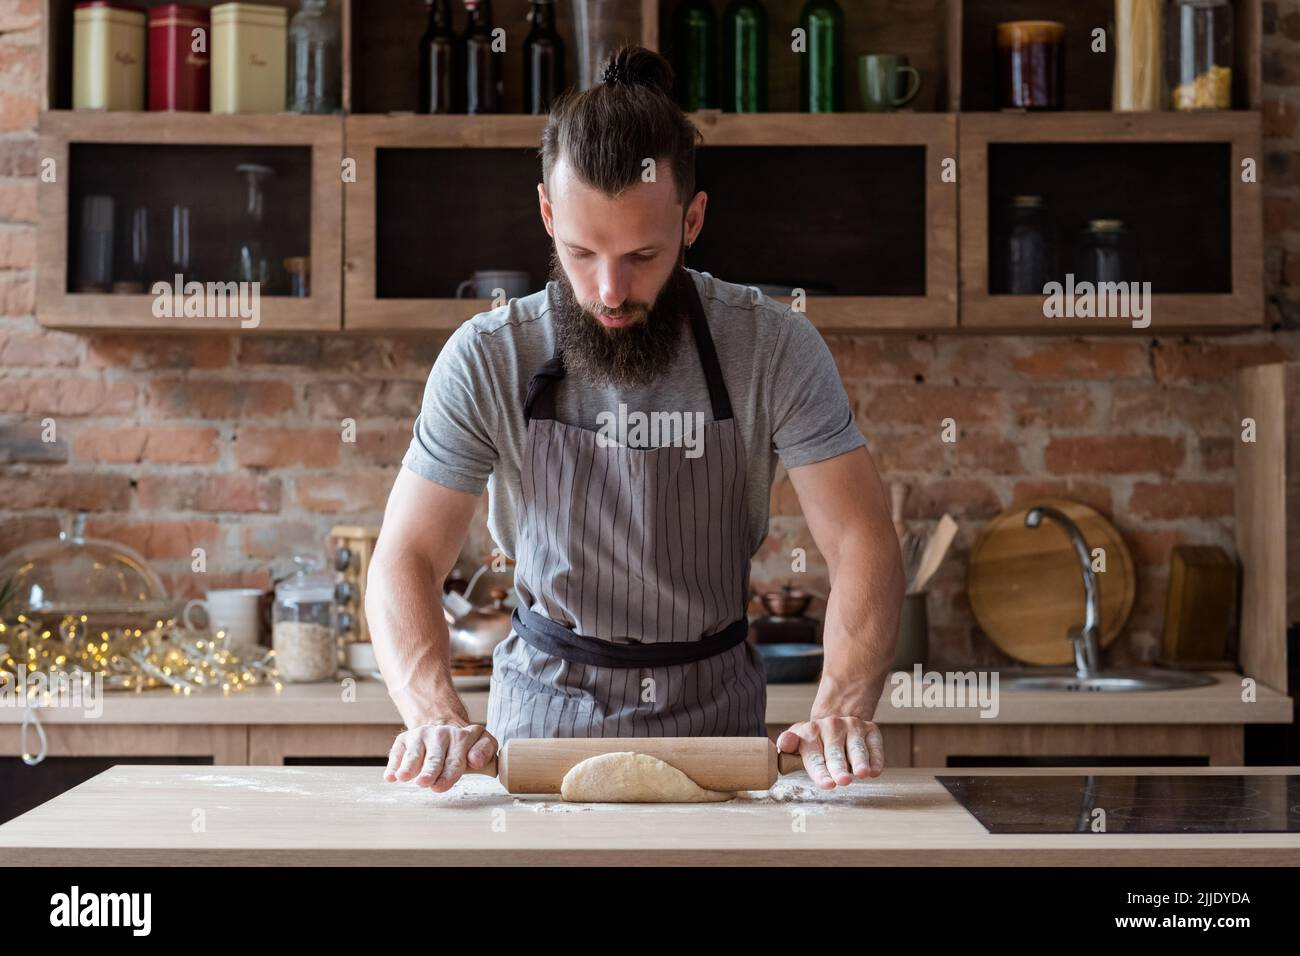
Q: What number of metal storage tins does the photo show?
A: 3